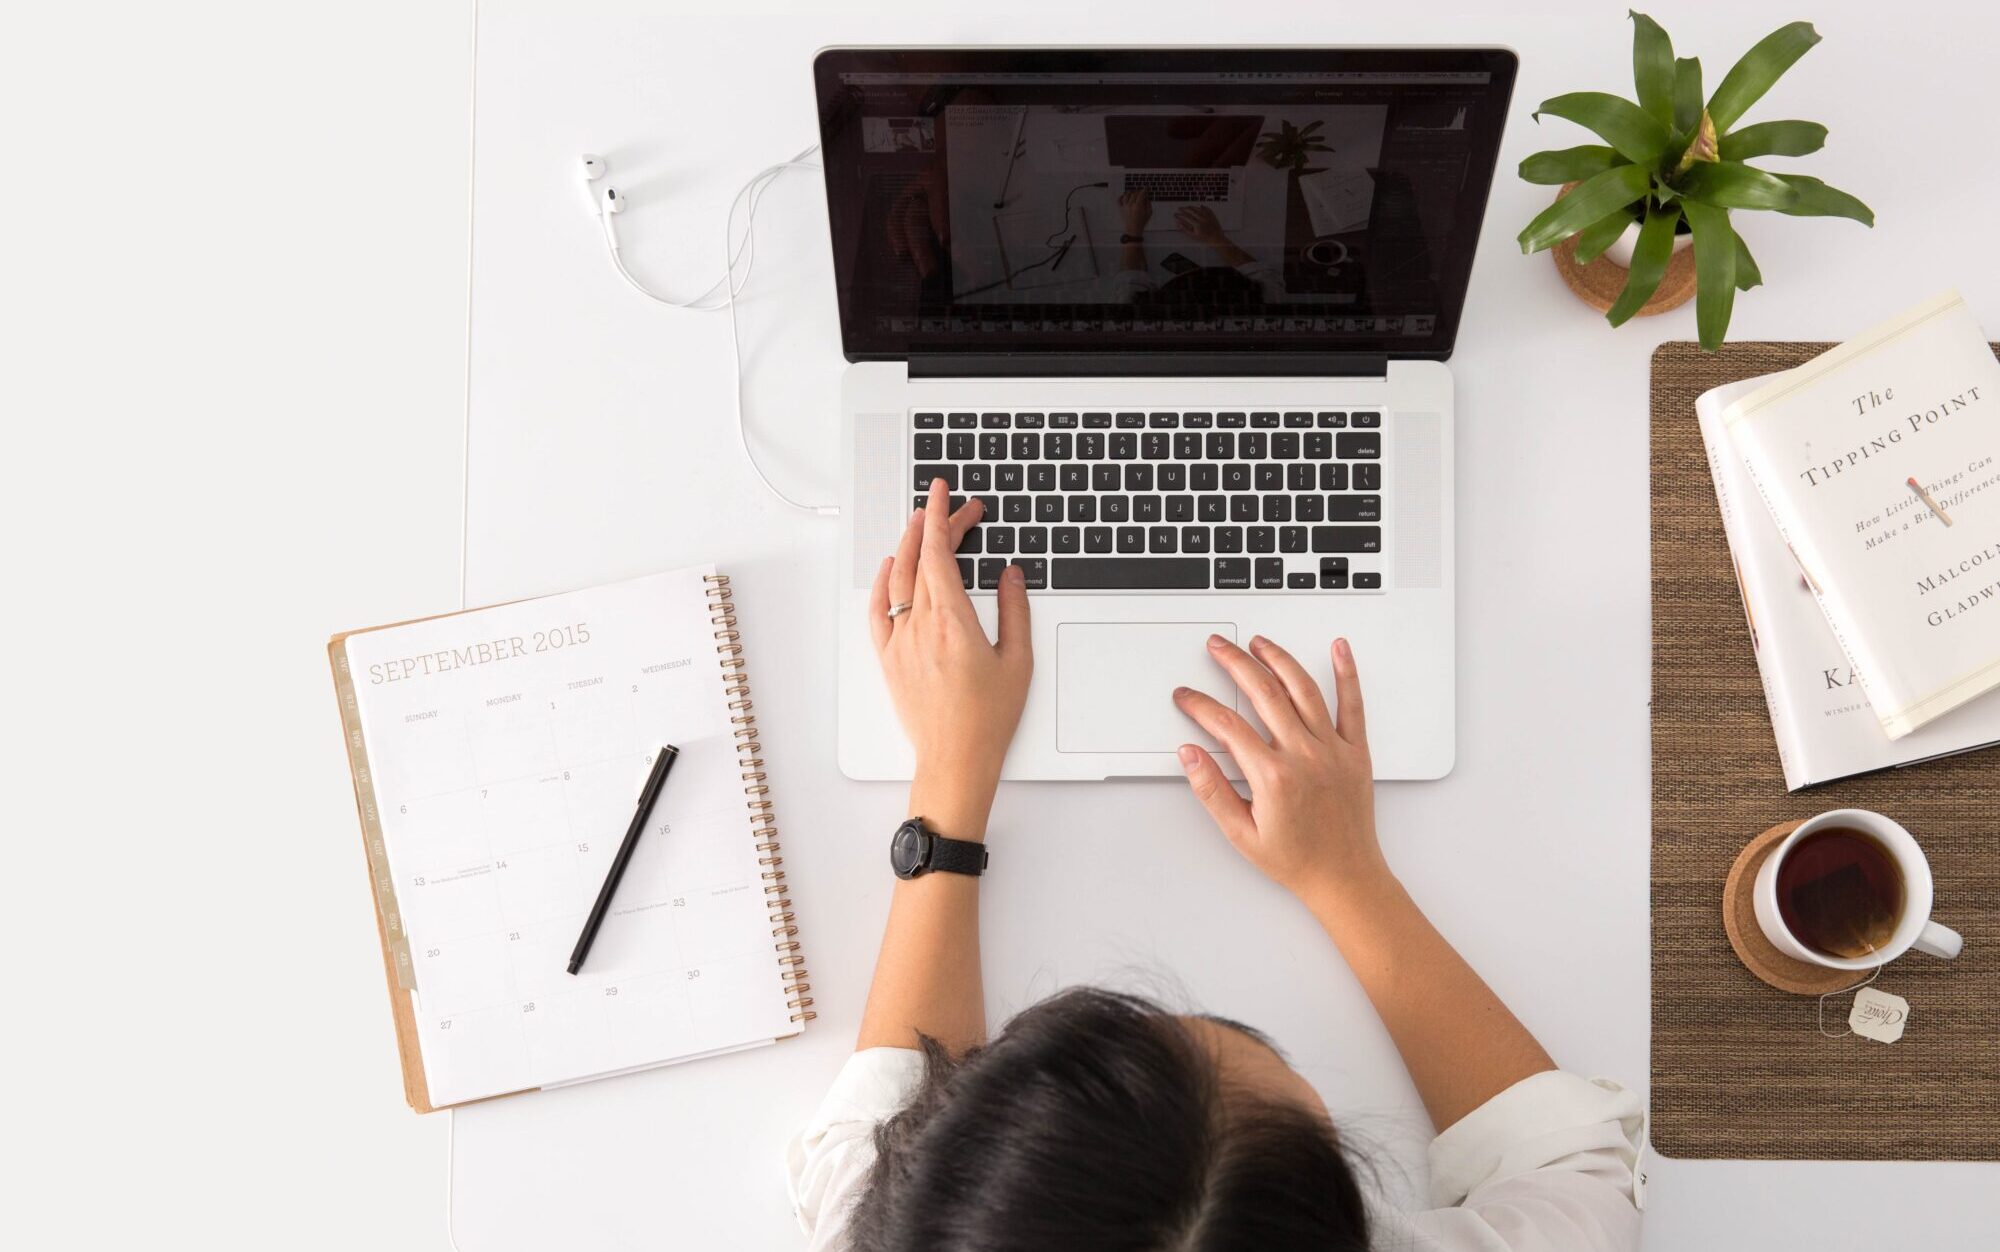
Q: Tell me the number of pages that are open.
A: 1